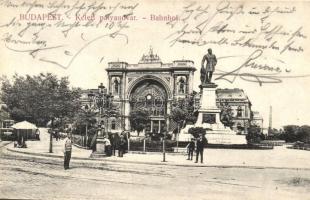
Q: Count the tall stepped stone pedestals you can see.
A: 1